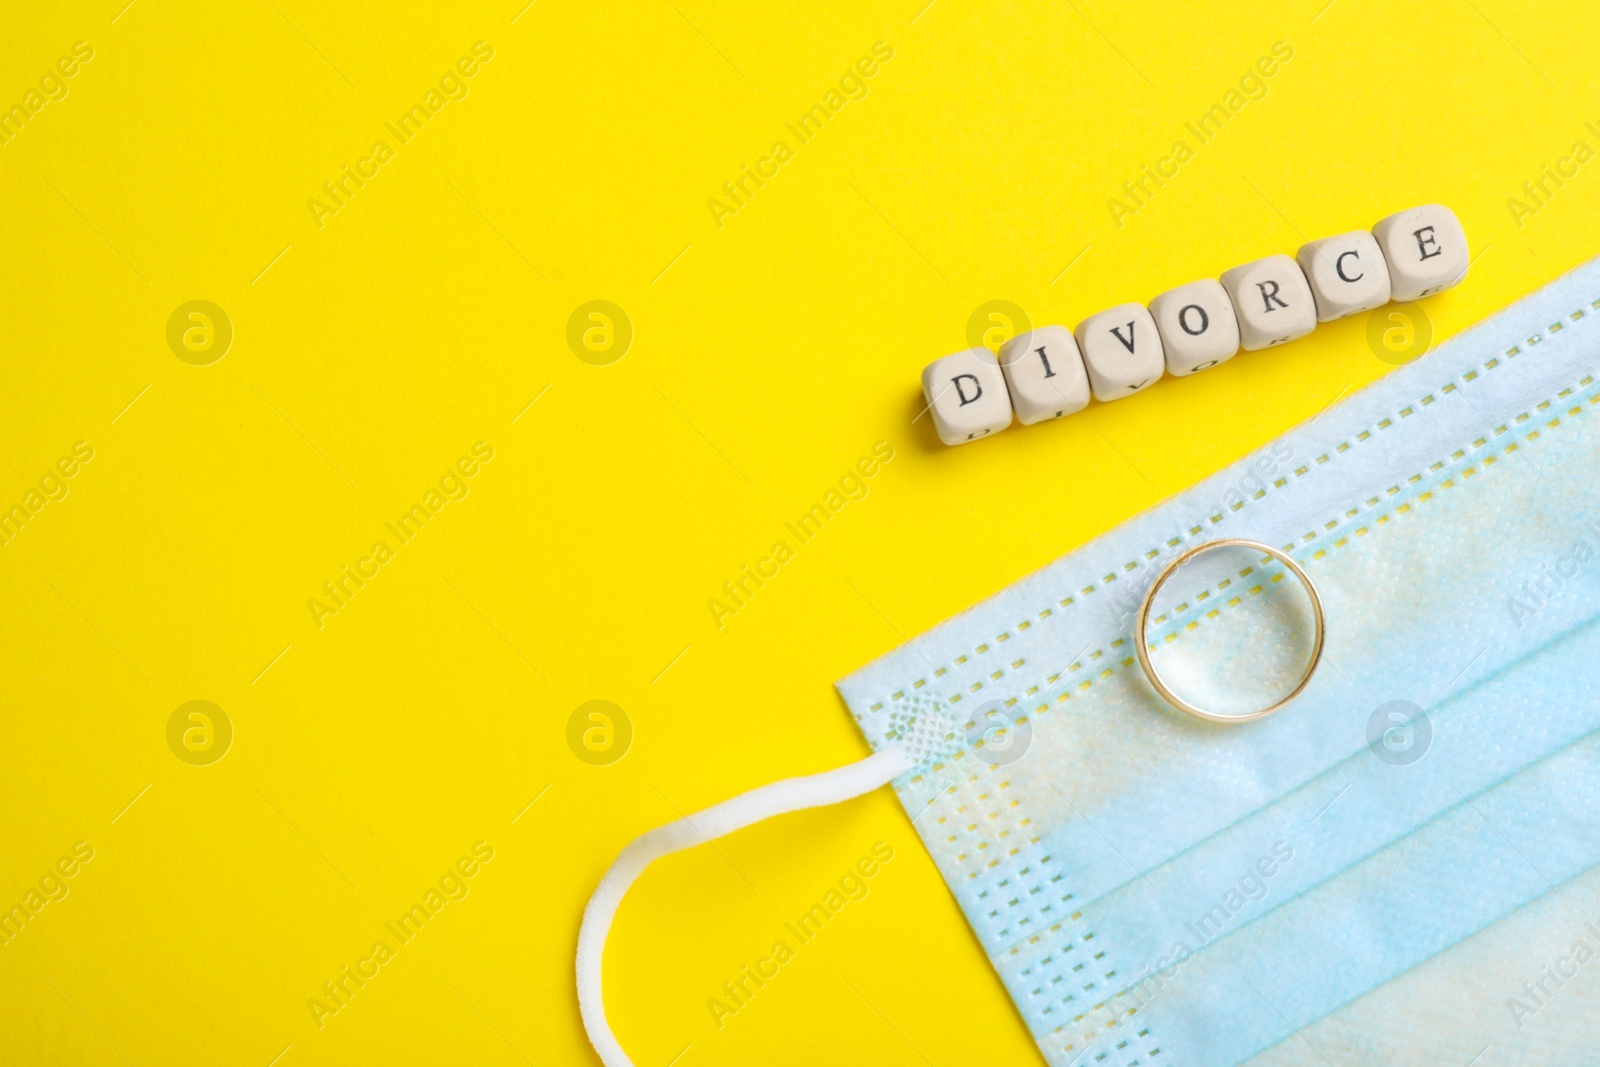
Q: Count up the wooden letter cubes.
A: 7